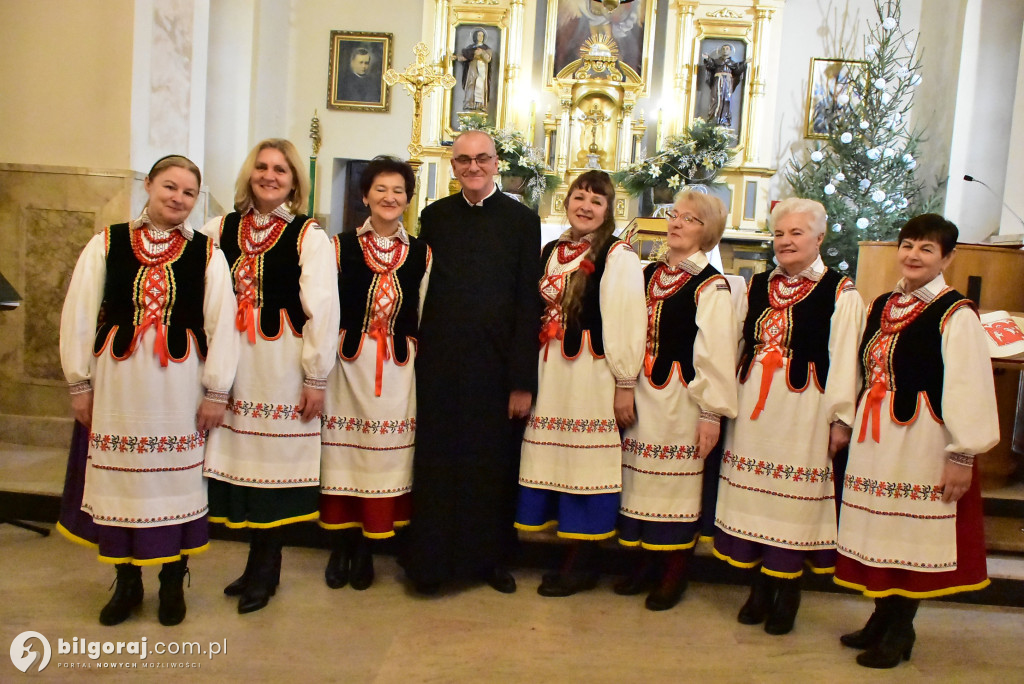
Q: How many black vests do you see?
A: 7